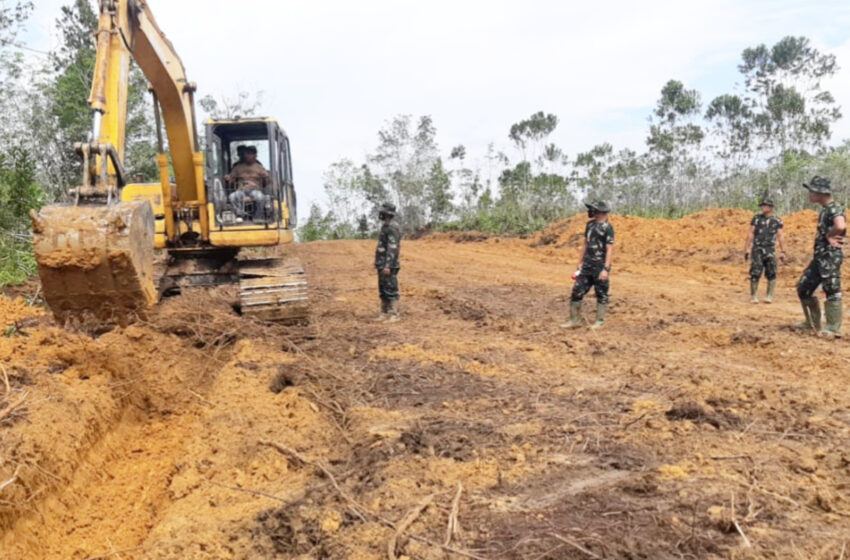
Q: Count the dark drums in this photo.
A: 0